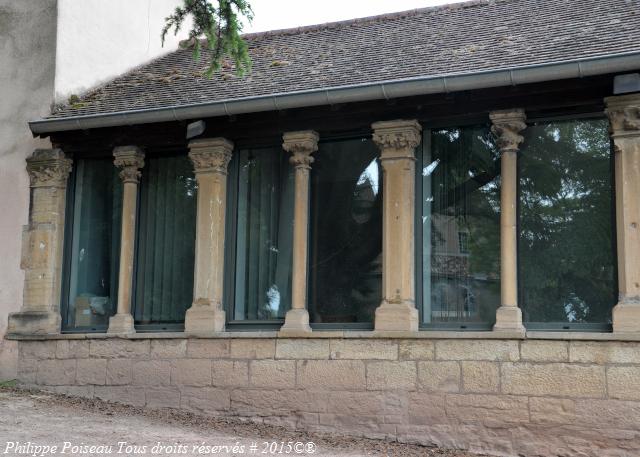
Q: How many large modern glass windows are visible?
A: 6